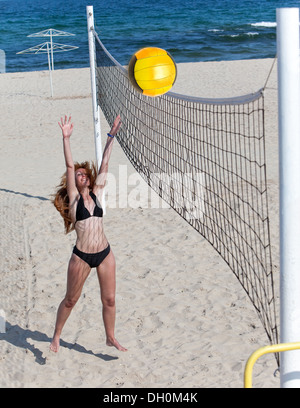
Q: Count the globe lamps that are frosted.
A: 0